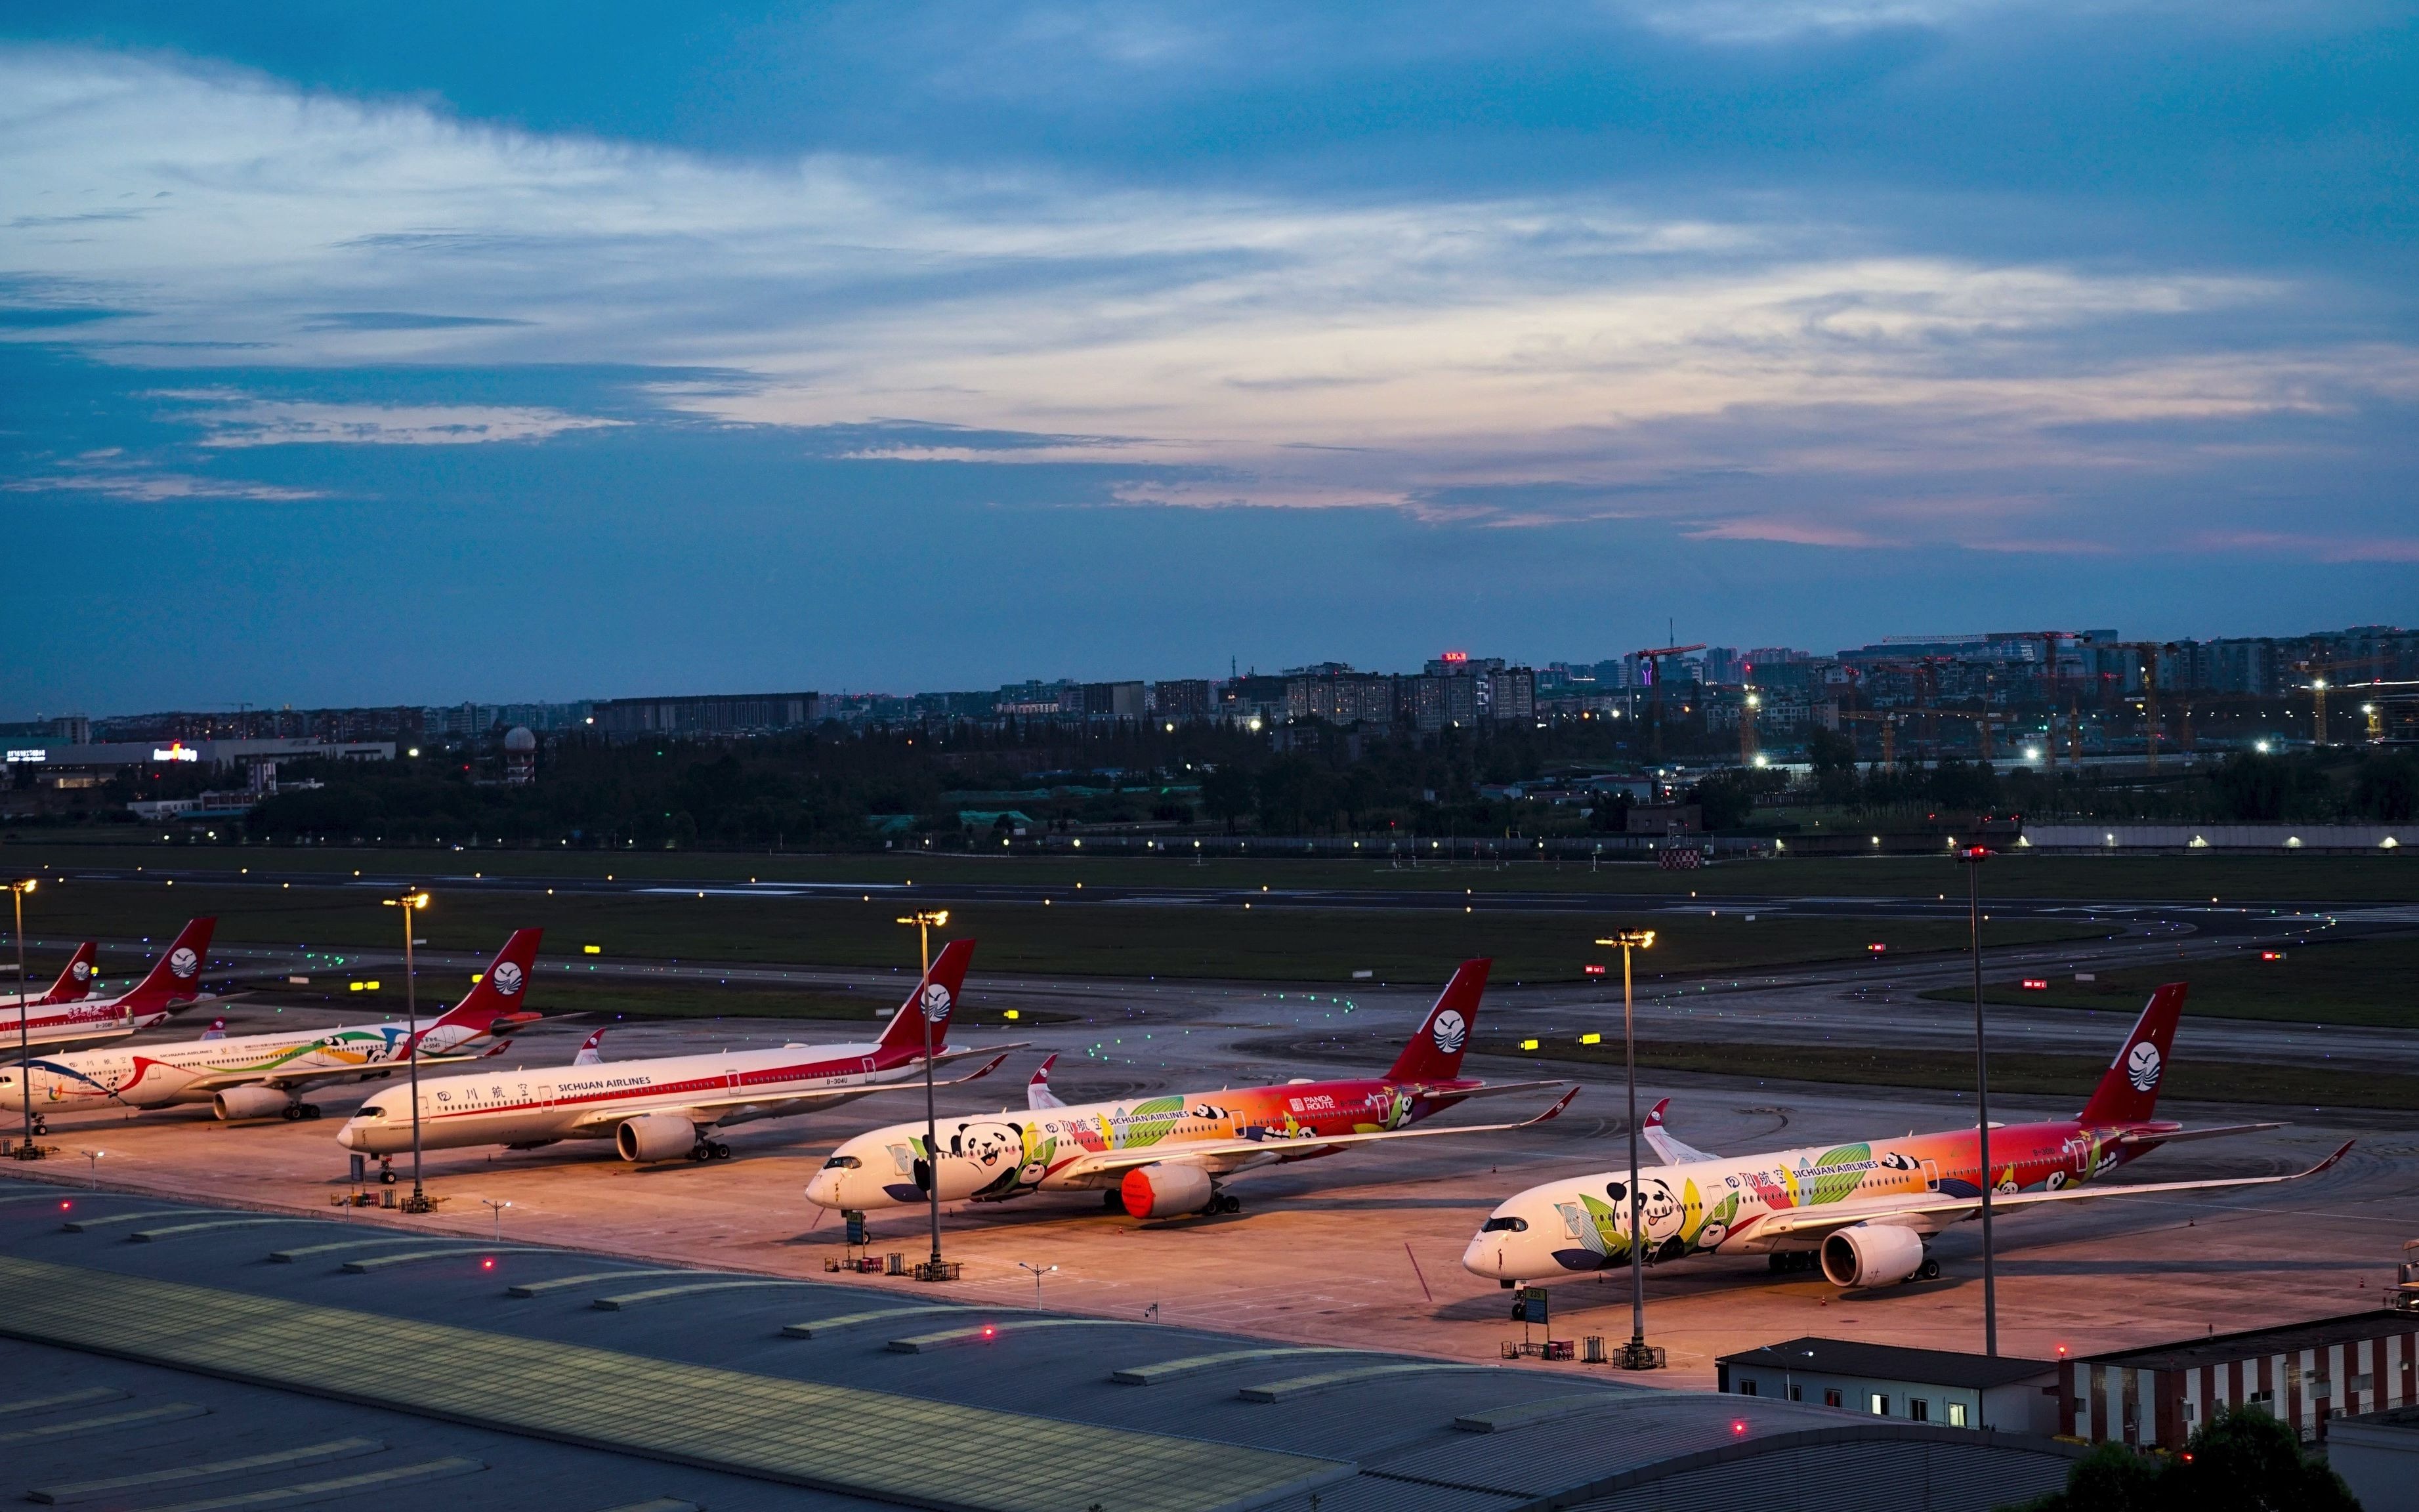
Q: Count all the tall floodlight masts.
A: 5